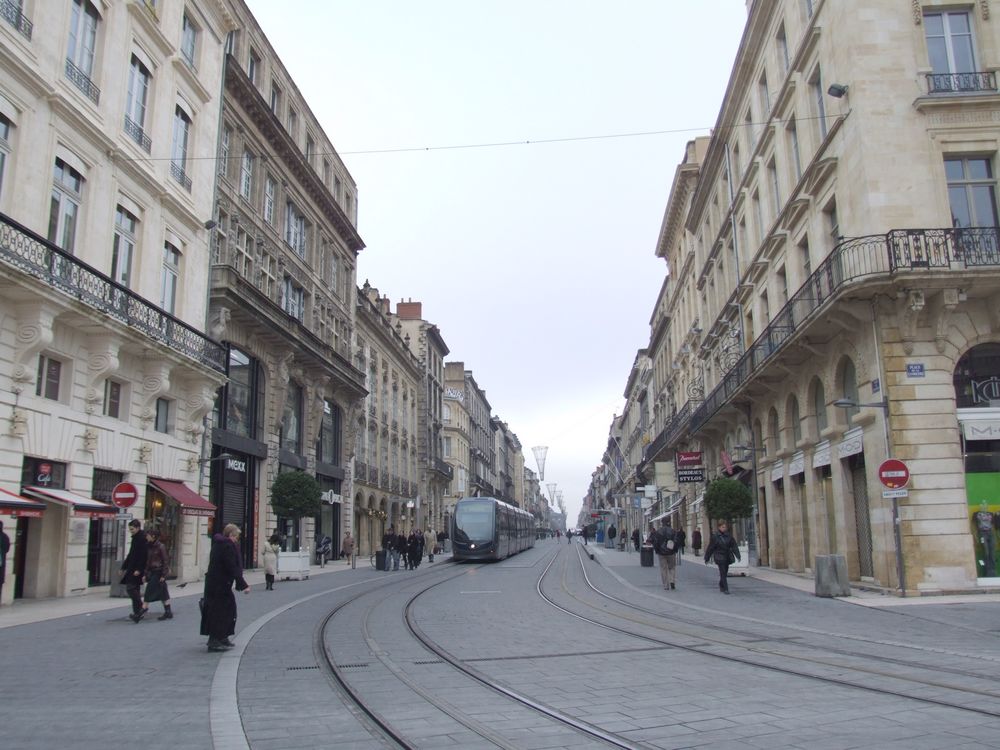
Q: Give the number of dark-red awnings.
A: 1